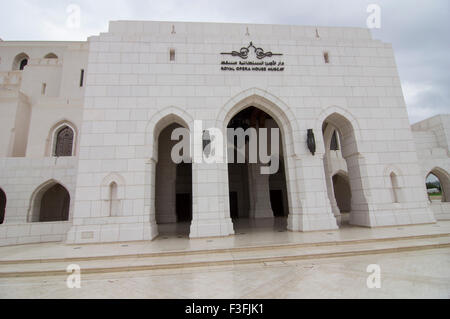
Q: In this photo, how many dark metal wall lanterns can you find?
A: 2